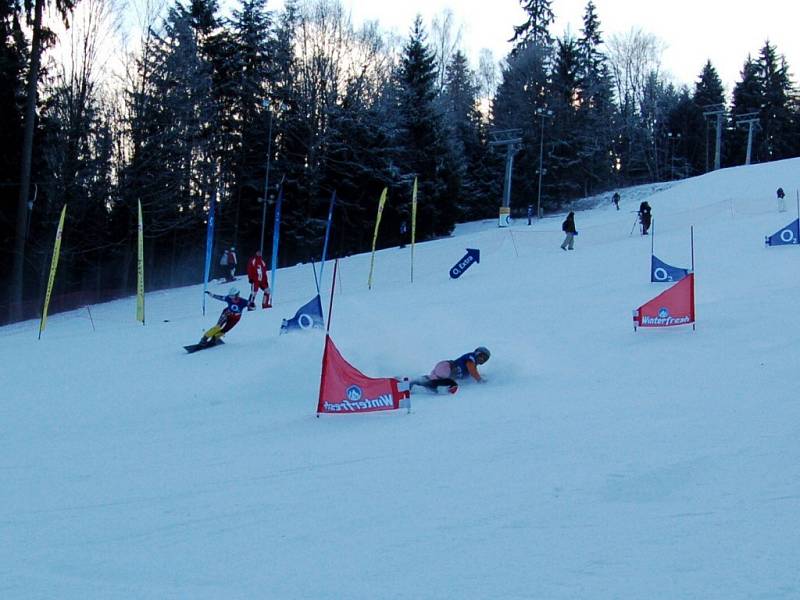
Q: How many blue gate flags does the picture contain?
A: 3